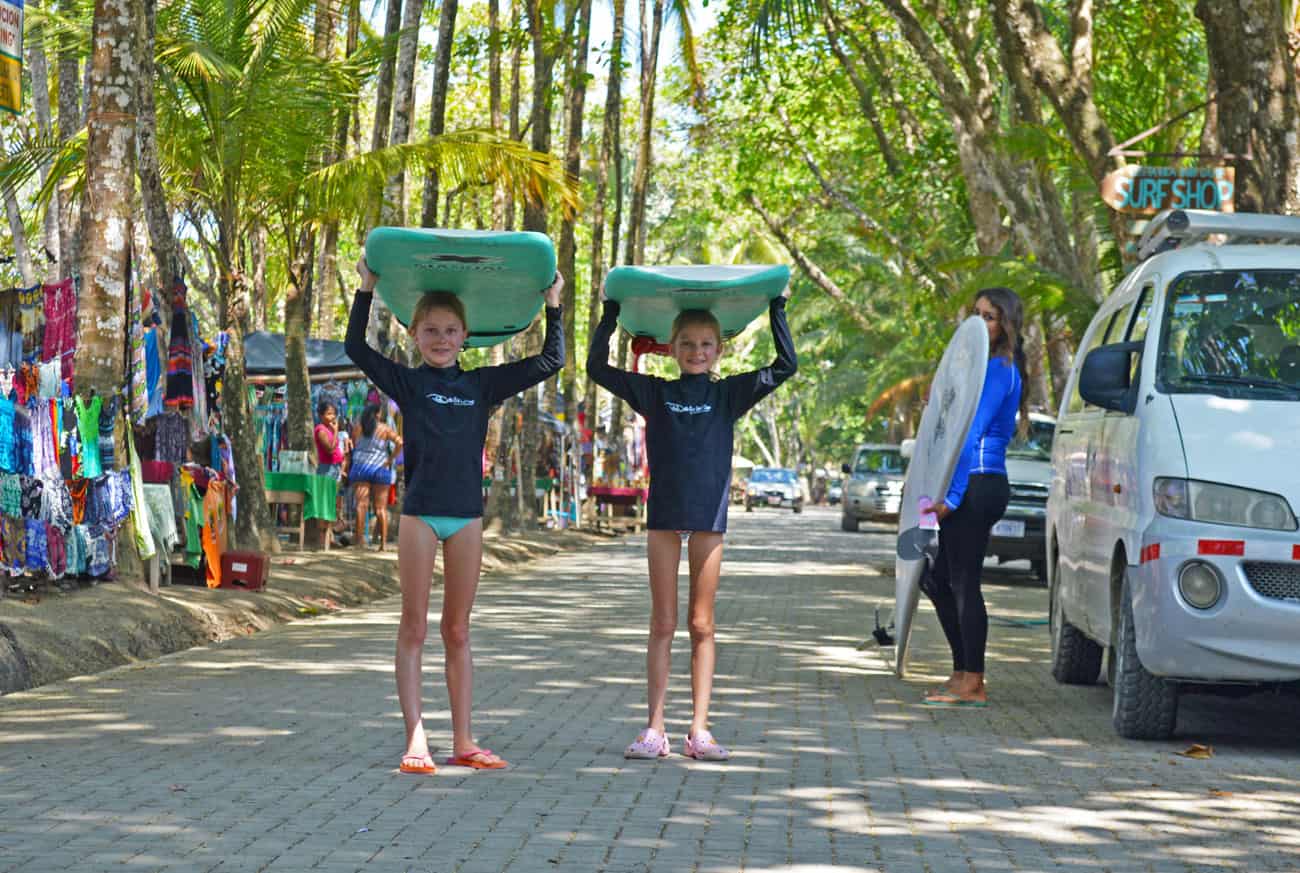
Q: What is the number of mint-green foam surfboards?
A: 2